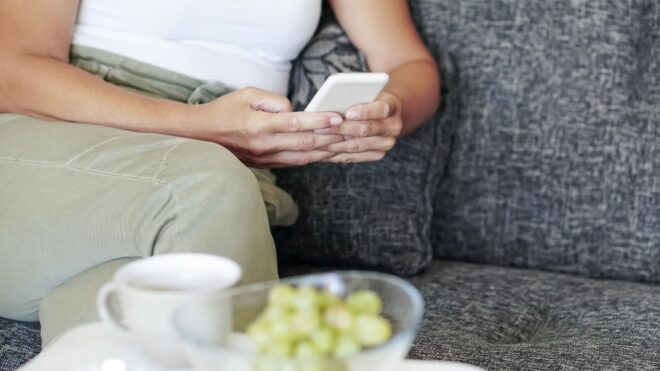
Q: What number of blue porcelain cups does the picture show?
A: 0